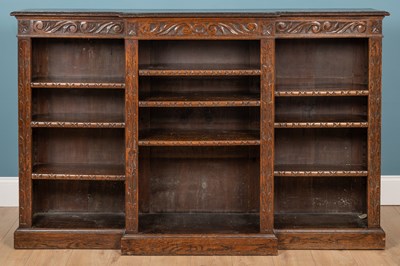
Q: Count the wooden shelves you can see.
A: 9